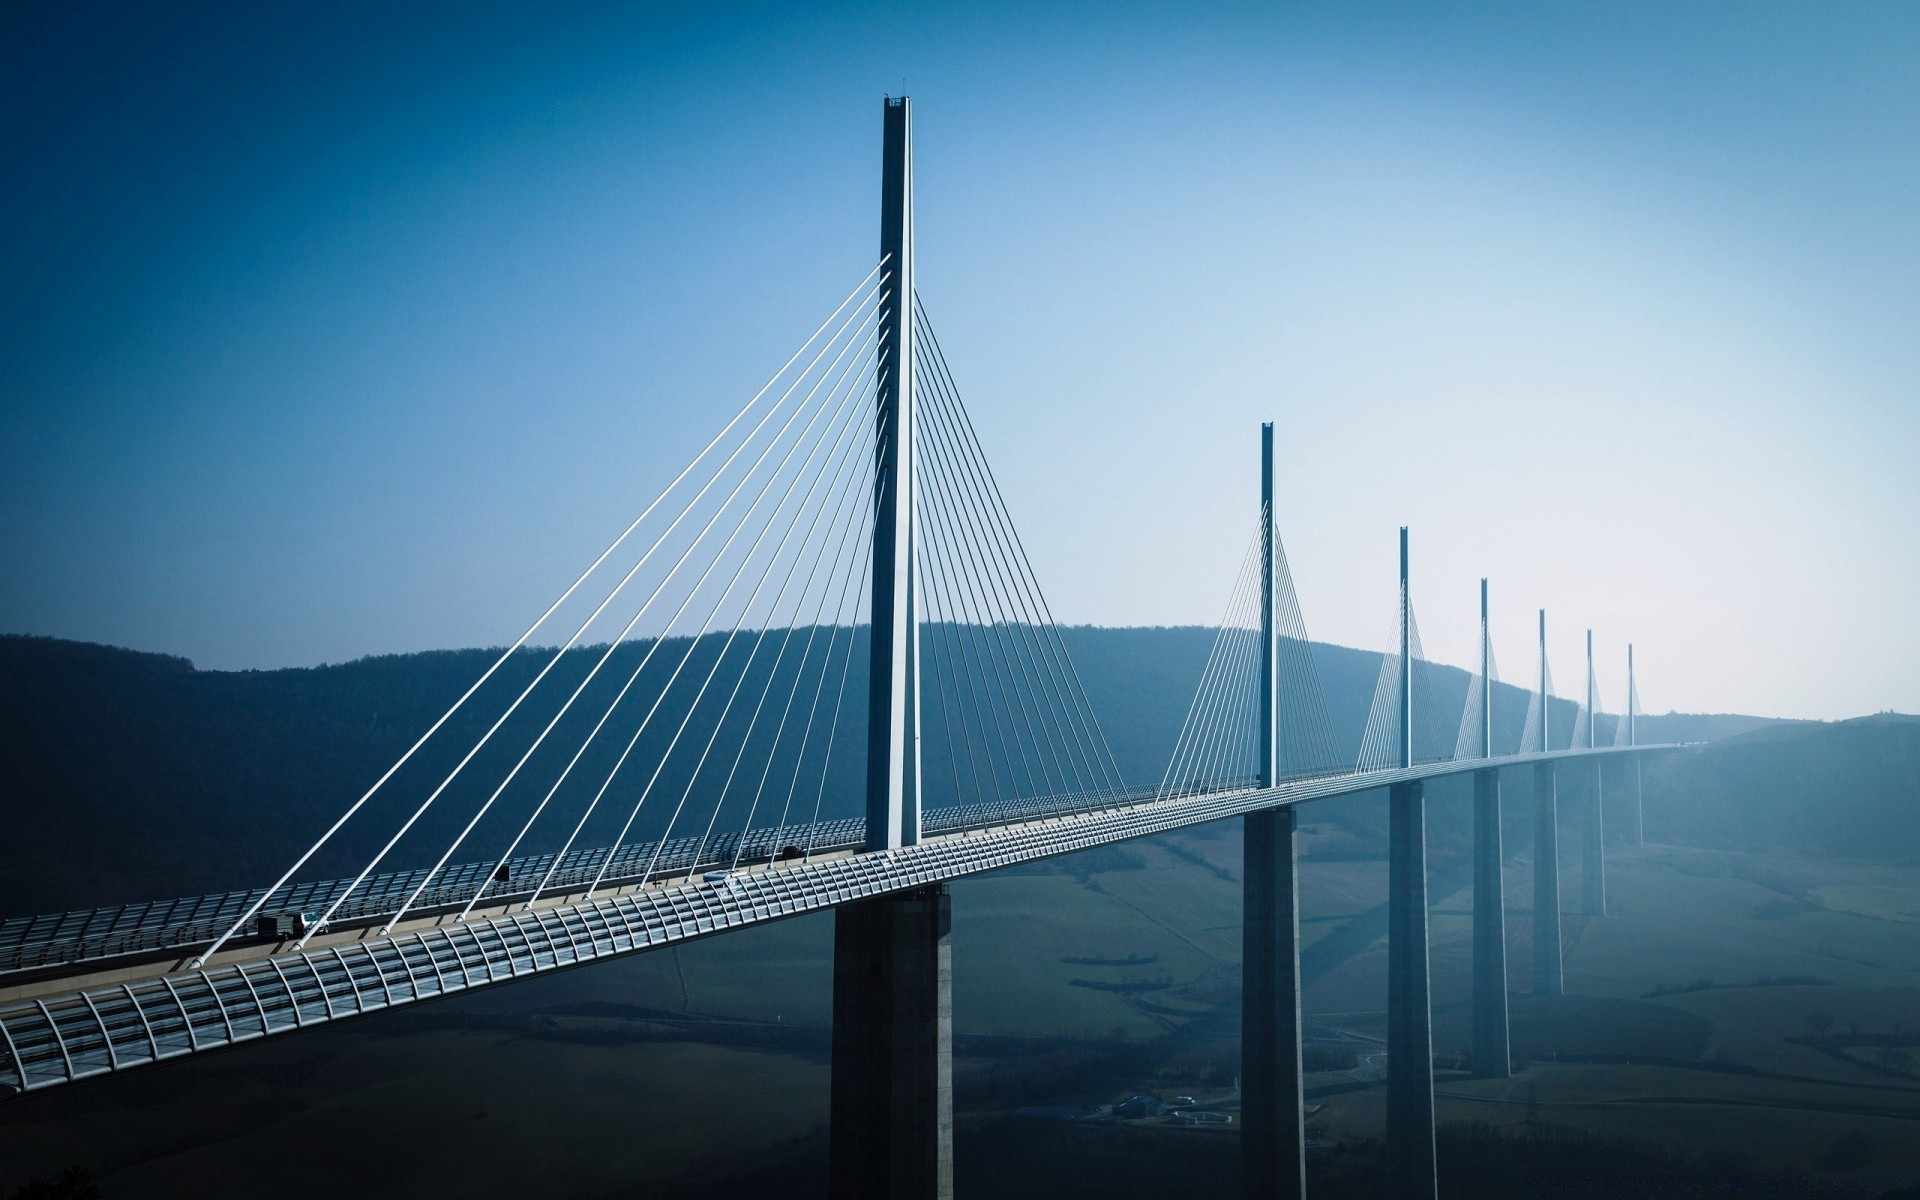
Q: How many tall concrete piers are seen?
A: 7